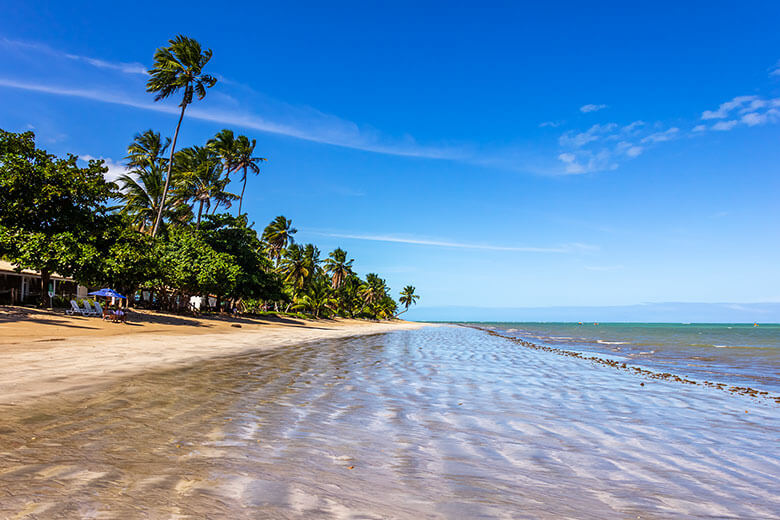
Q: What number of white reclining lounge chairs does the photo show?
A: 3